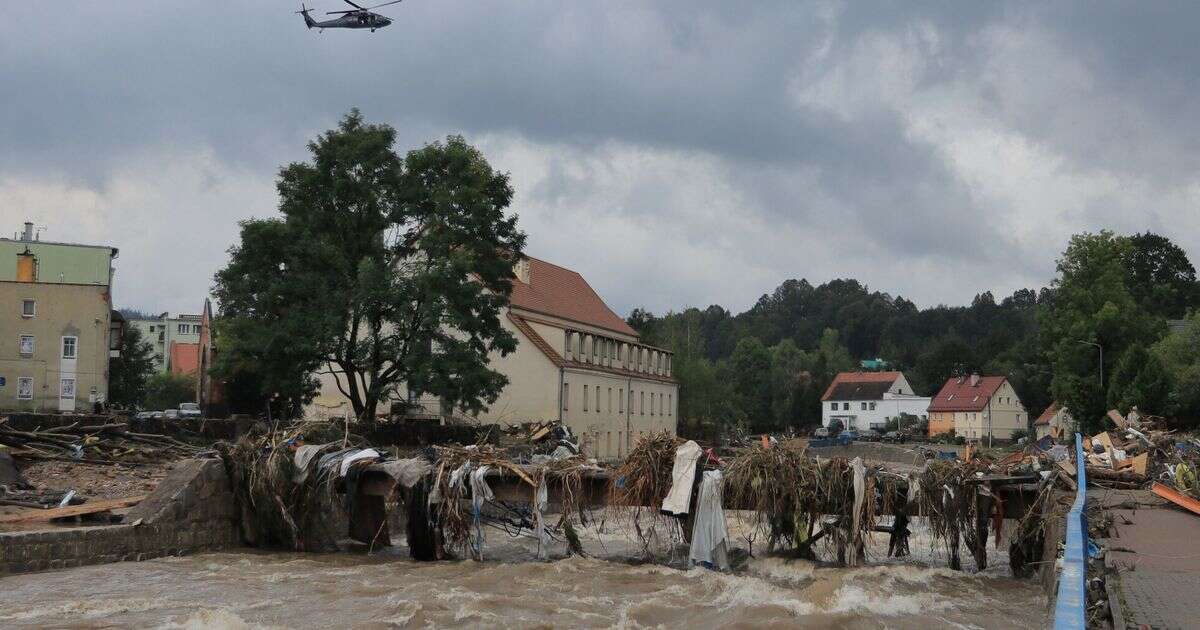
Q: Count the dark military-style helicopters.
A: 1